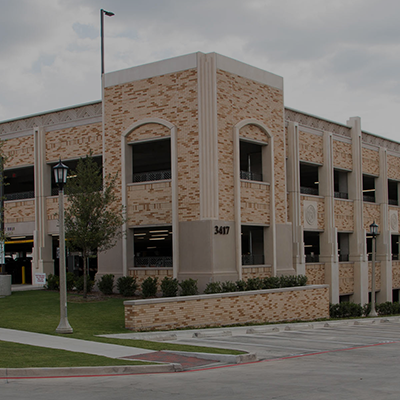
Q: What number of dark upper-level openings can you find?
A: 8